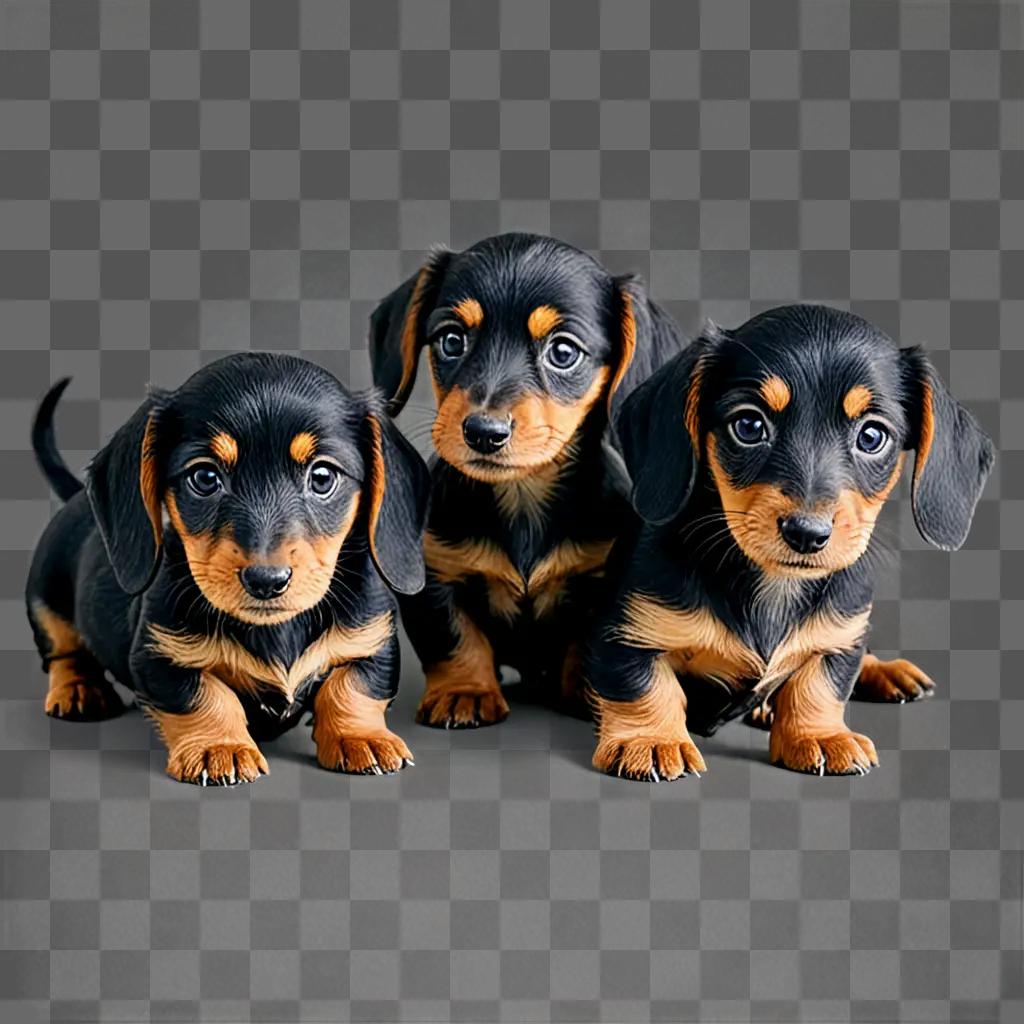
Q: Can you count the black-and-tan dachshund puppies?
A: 3